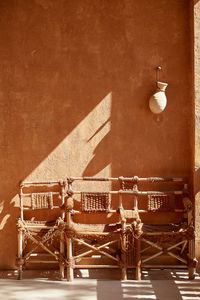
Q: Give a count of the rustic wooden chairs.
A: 3